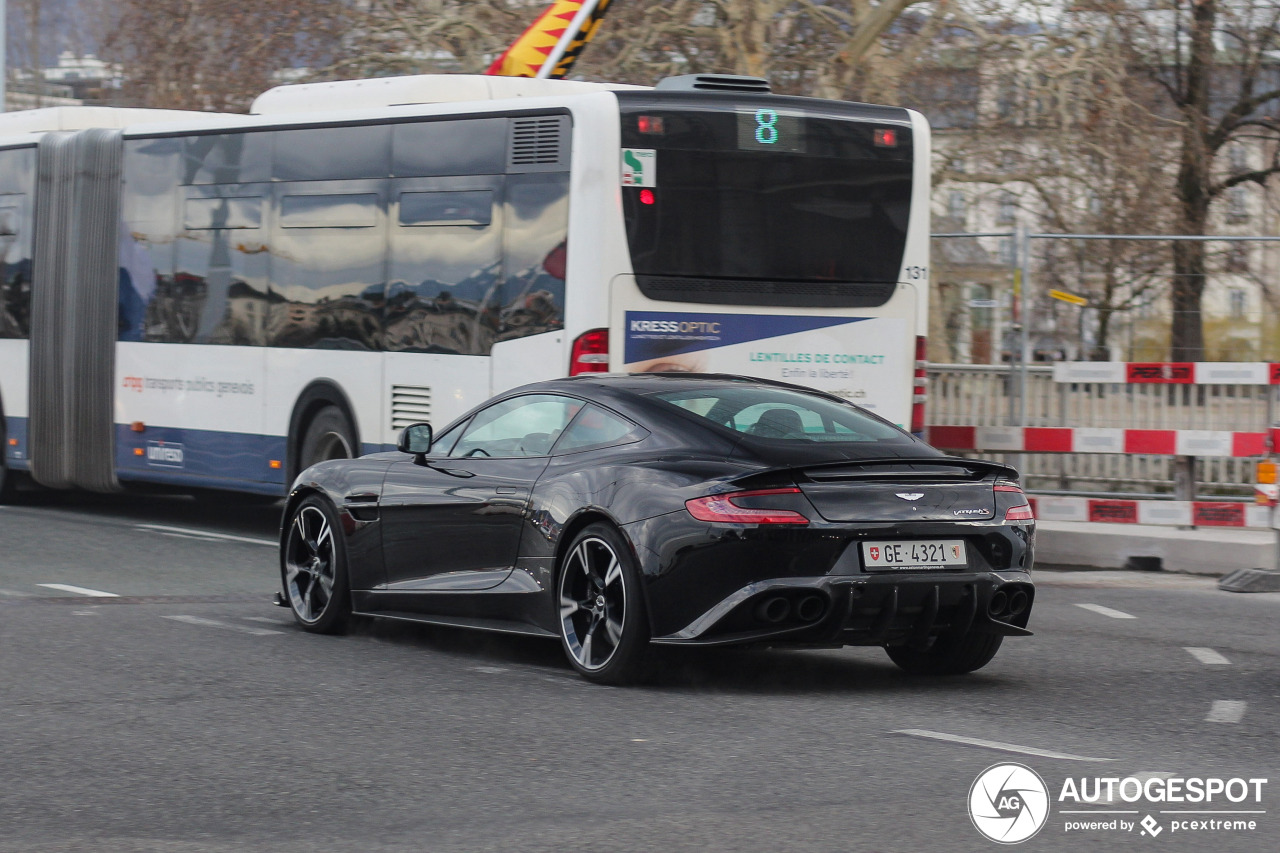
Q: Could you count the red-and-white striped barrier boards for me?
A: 3